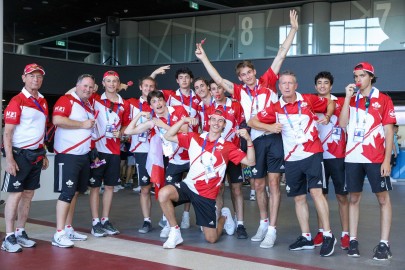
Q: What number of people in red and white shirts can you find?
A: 13